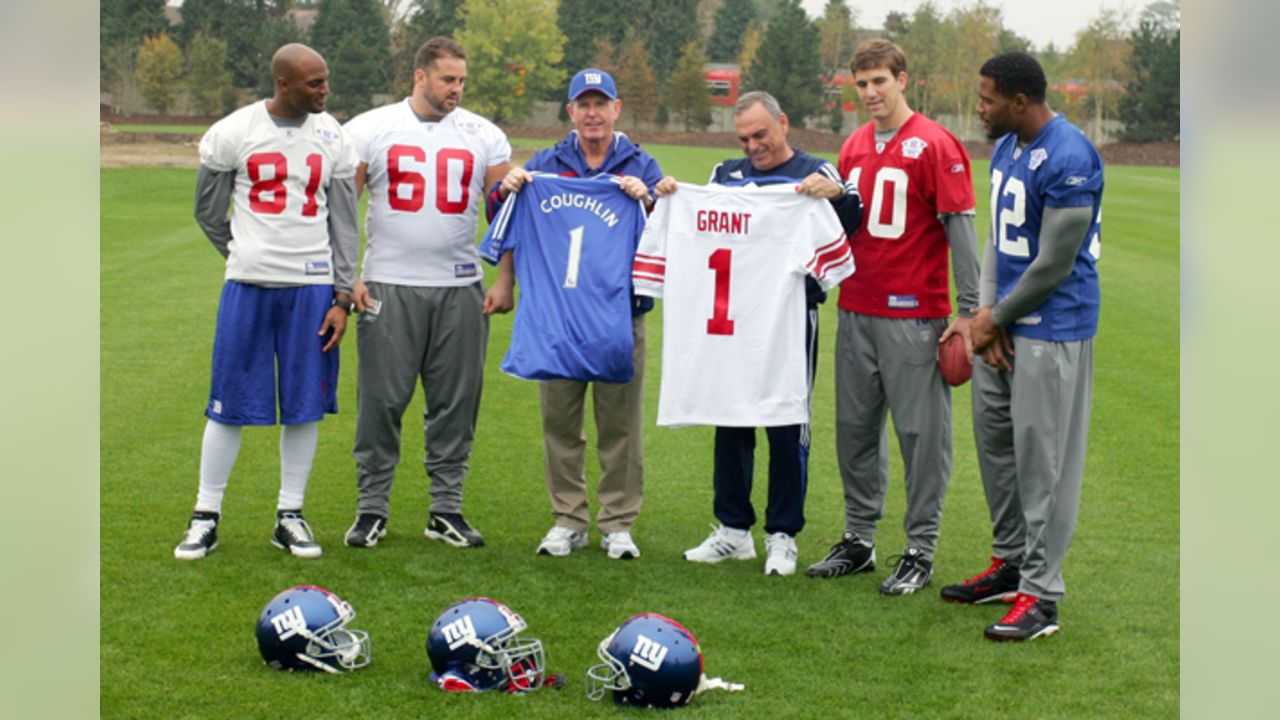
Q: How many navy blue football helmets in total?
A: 3